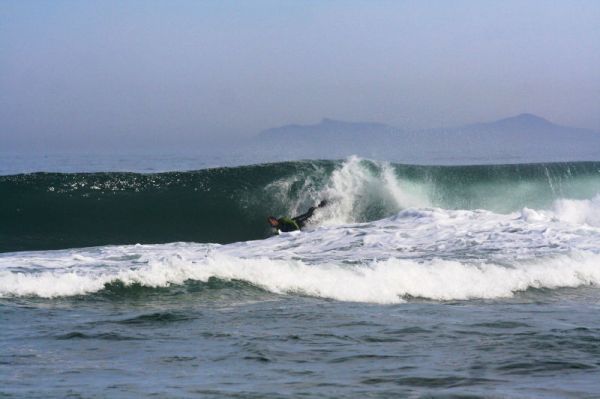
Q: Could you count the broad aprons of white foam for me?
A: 1